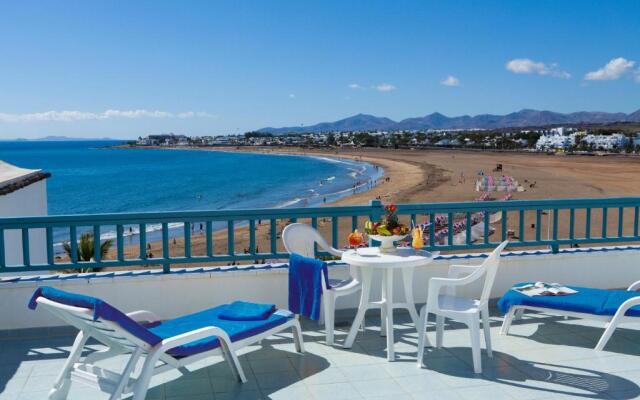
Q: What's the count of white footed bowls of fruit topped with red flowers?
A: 1